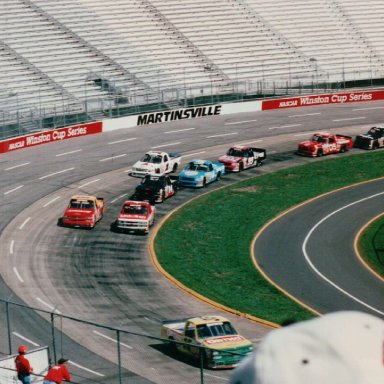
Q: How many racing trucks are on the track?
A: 9